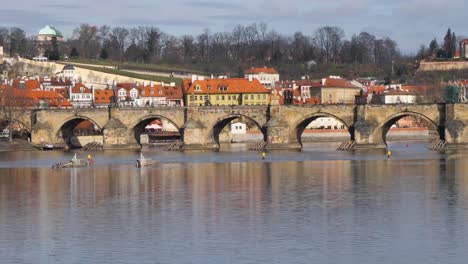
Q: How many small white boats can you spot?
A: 2